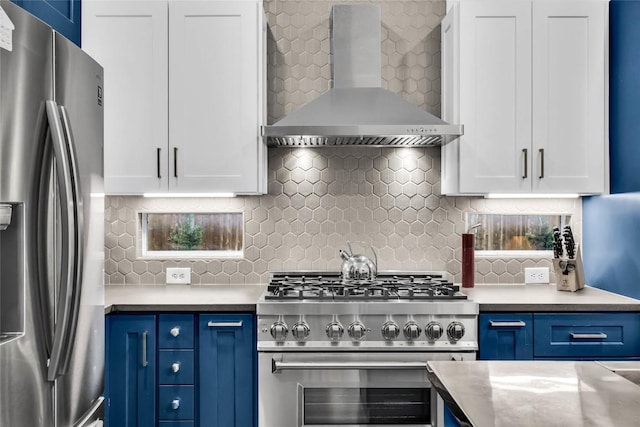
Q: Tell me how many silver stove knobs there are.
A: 8